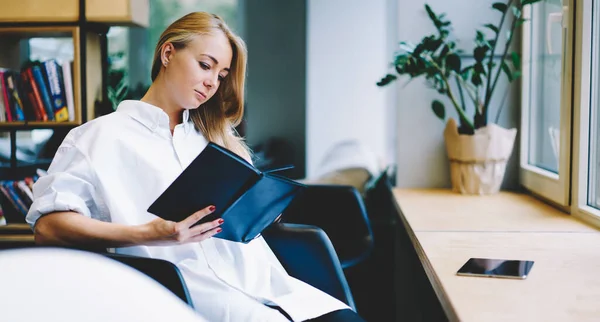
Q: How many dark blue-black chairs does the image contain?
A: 2